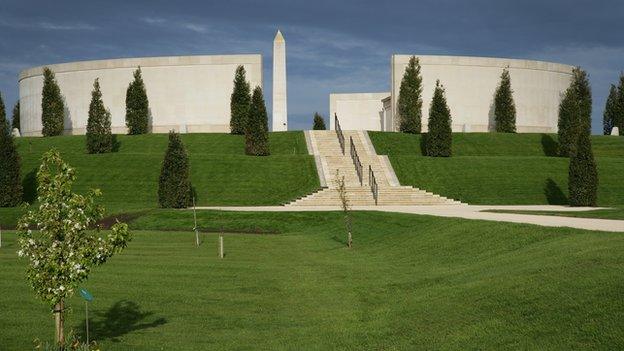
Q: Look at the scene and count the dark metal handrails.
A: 3